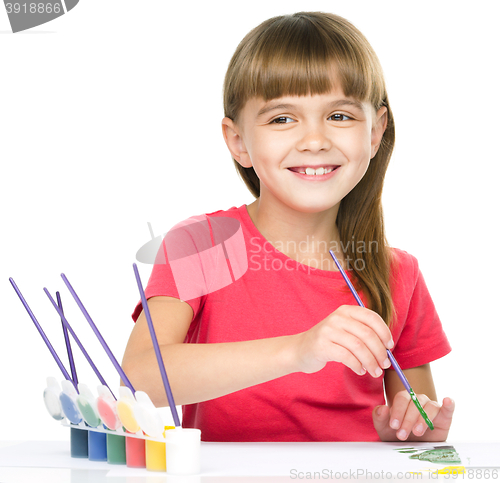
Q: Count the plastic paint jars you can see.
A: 6